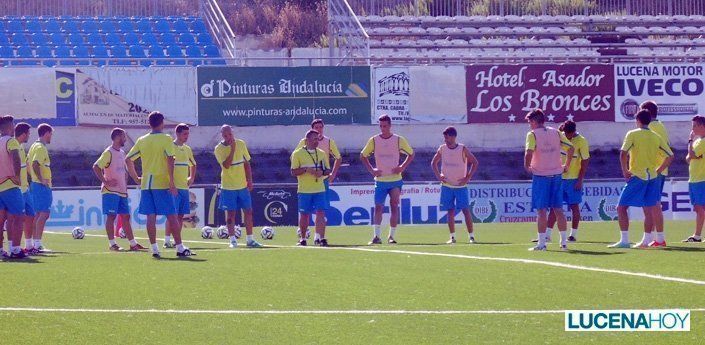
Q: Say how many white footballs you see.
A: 7